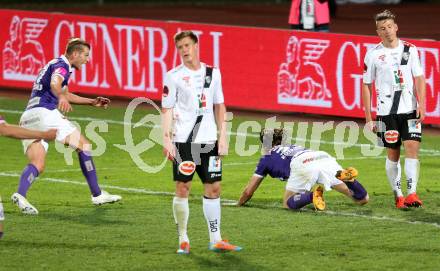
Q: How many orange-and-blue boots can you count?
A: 2